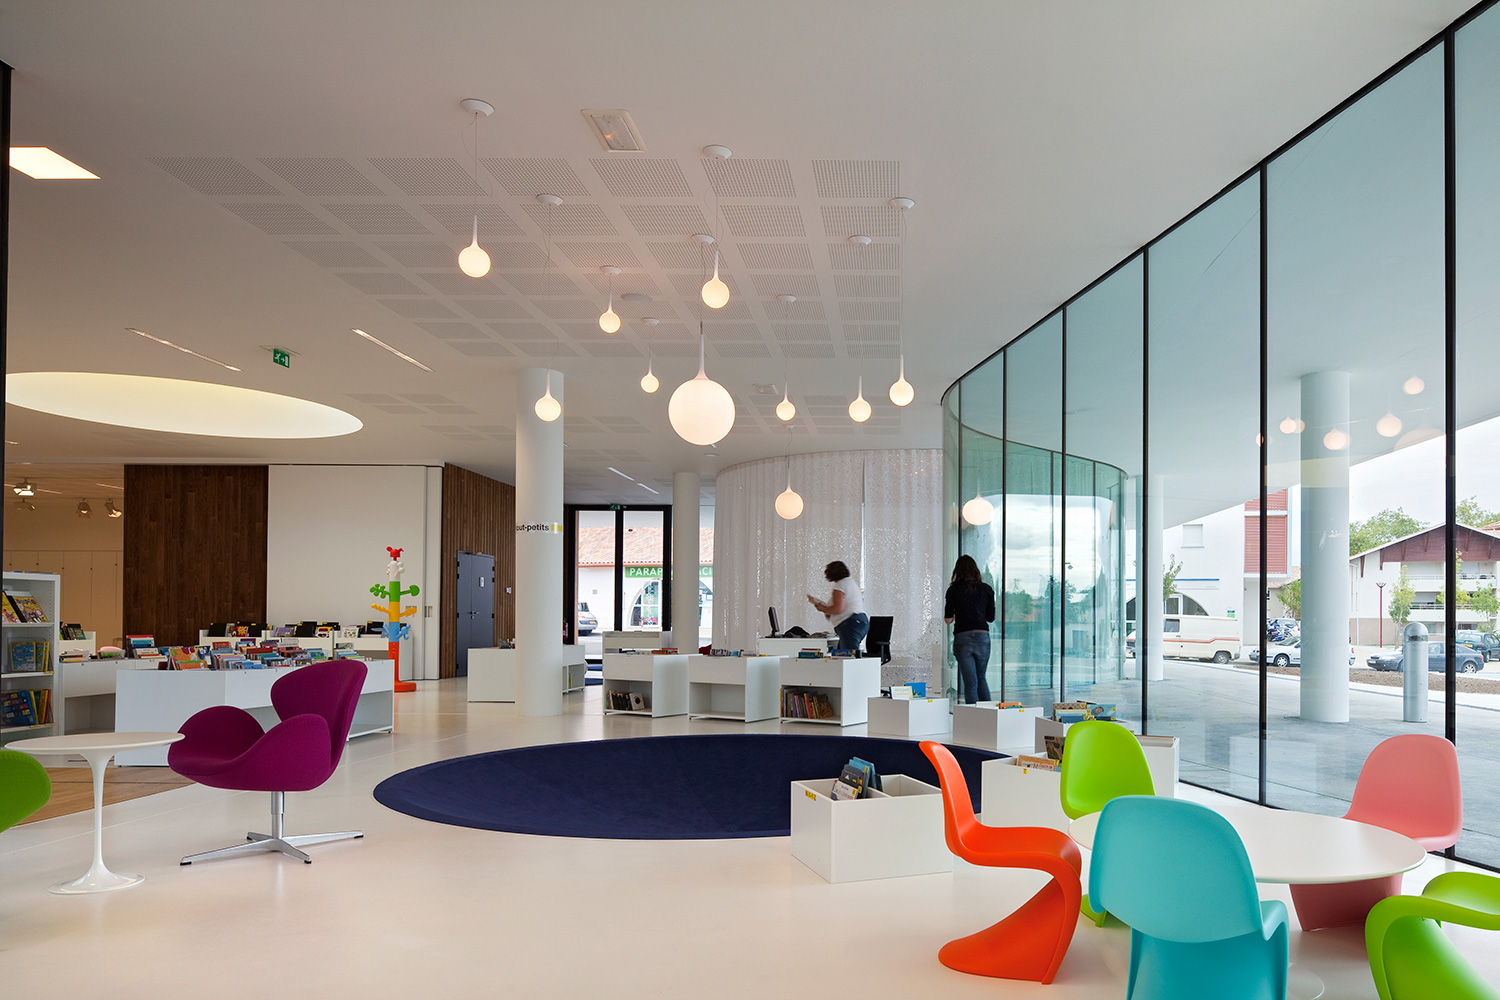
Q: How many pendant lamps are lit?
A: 10